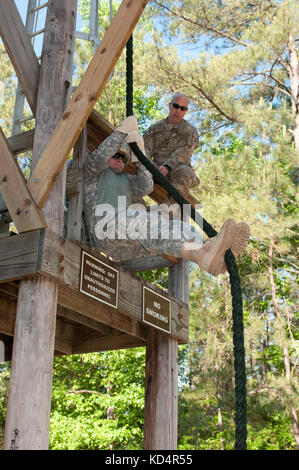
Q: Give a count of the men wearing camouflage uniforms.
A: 2